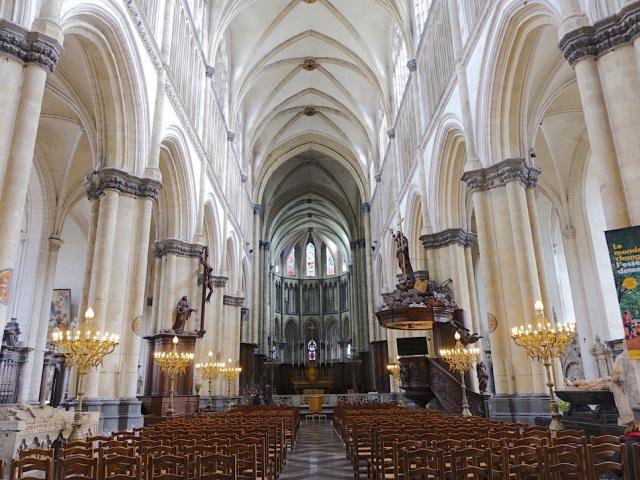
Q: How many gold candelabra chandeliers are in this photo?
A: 7